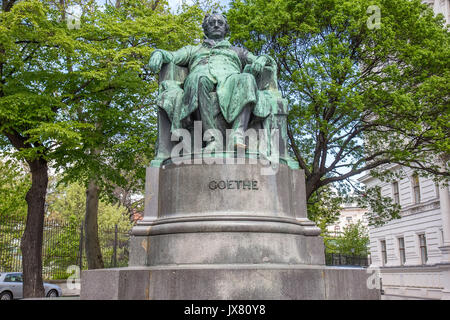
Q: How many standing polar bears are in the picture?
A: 0